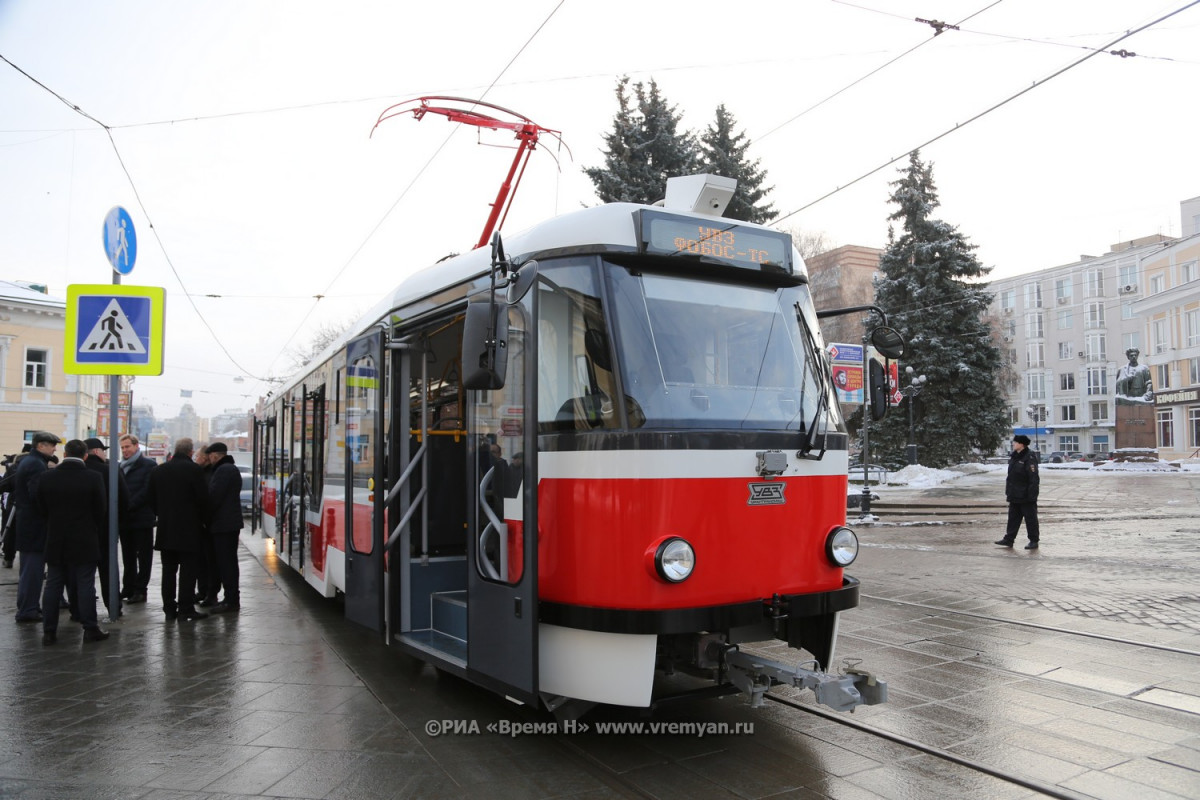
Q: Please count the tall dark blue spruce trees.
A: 3